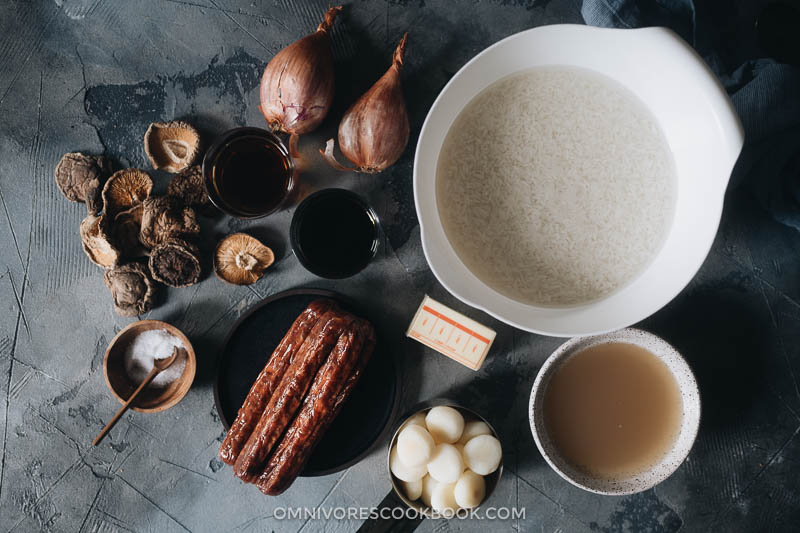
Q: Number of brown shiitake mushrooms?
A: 10